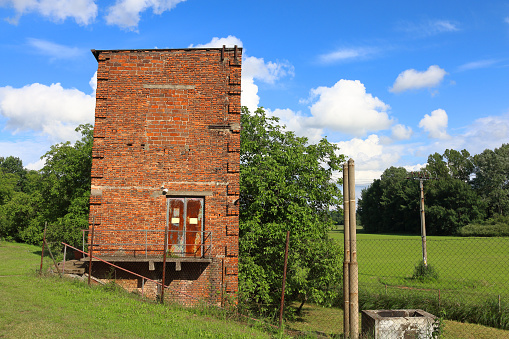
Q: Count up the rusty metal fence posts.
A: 4